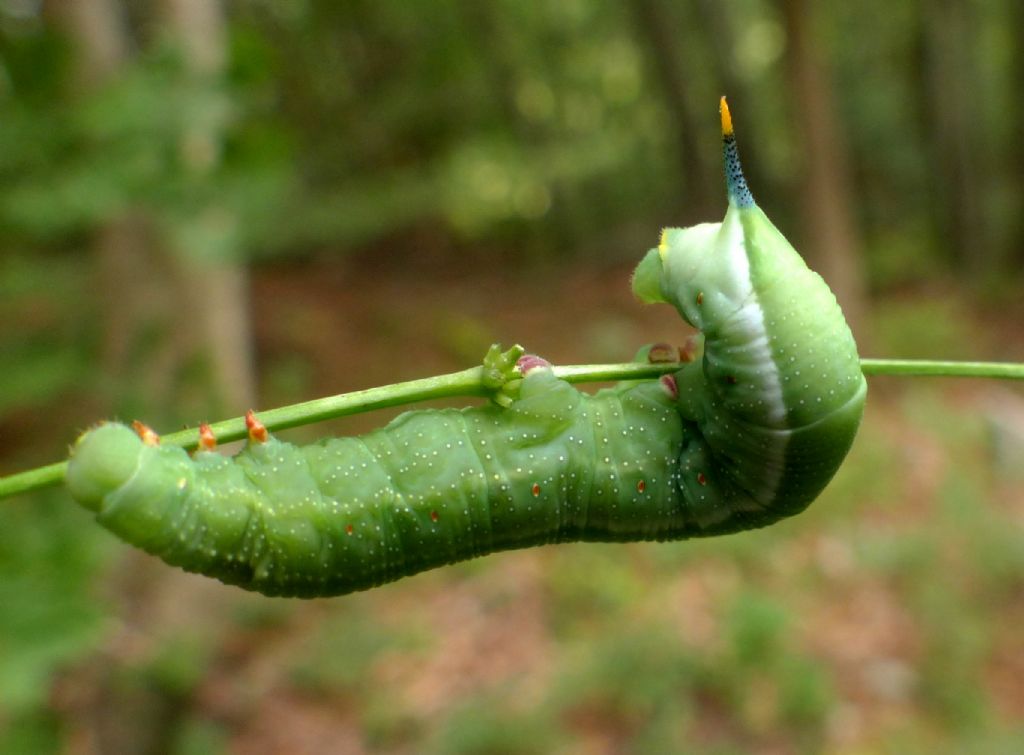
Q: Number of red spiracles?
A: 7